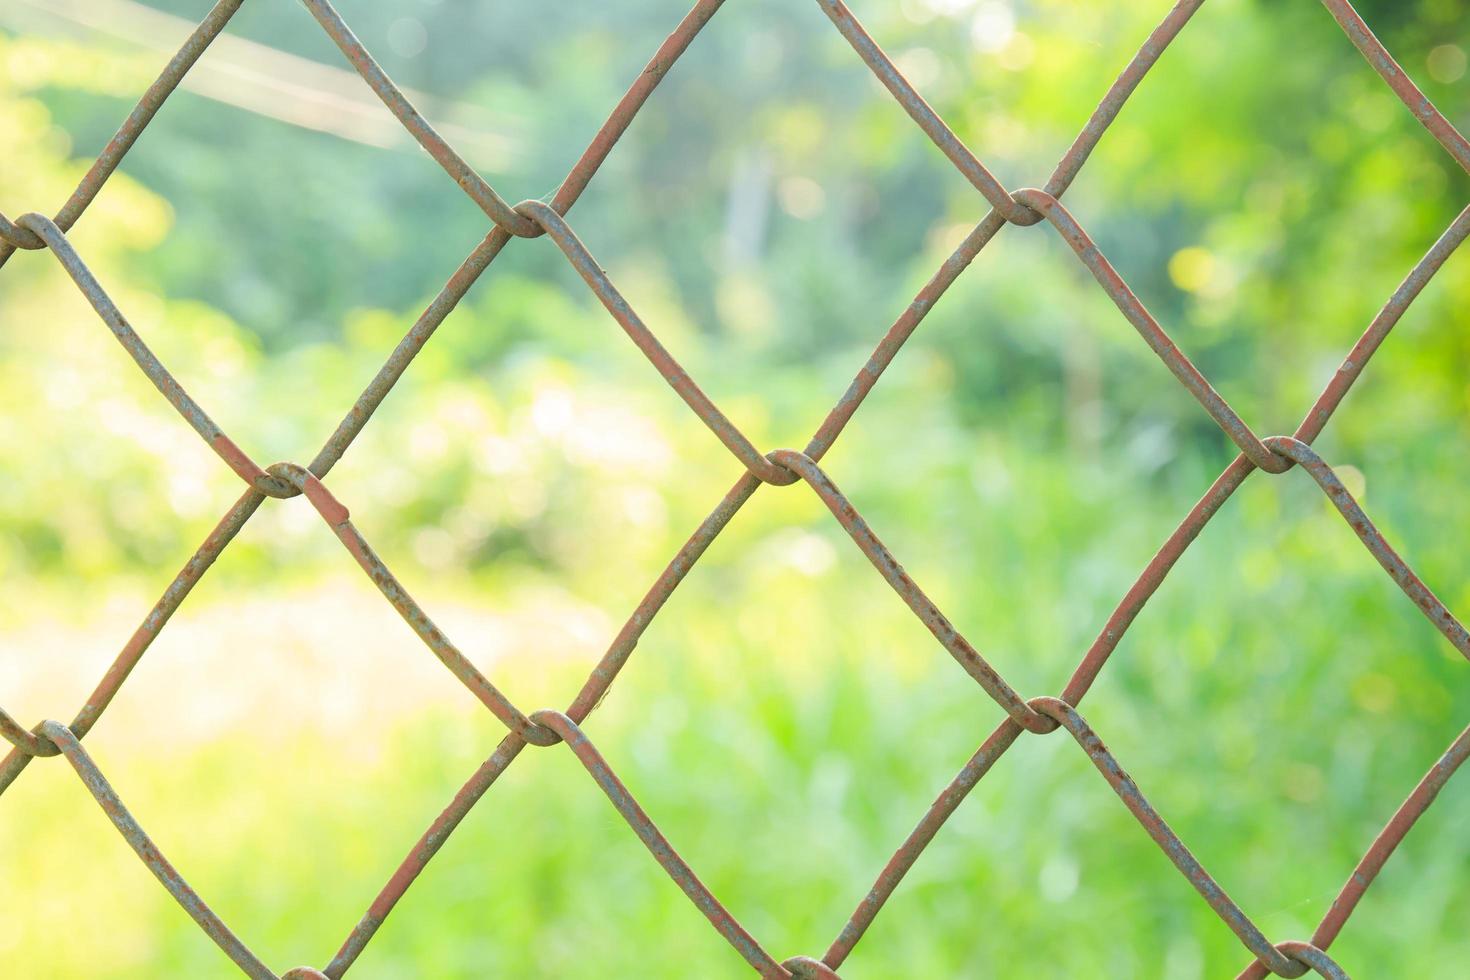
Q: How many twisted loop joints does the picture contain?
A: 12